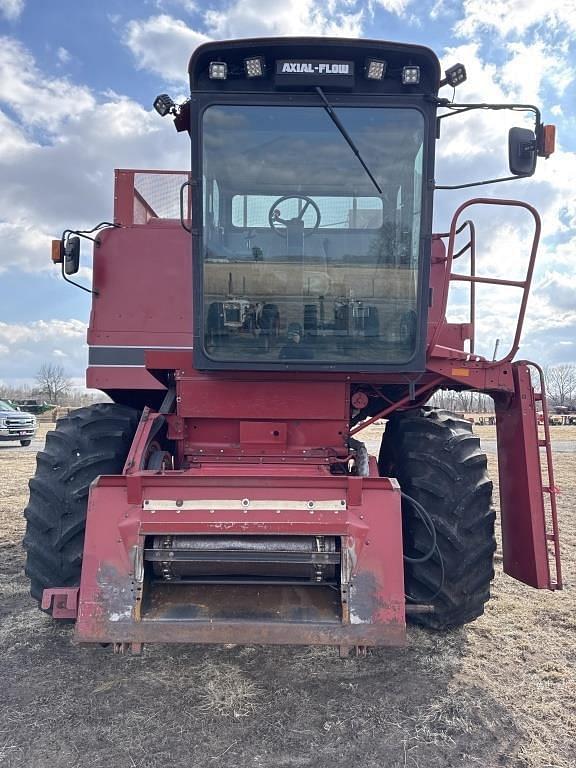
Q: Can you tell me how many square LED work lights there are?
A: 6